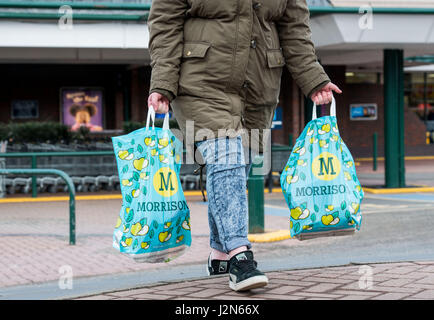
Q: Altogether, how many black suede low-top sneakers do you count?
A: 2